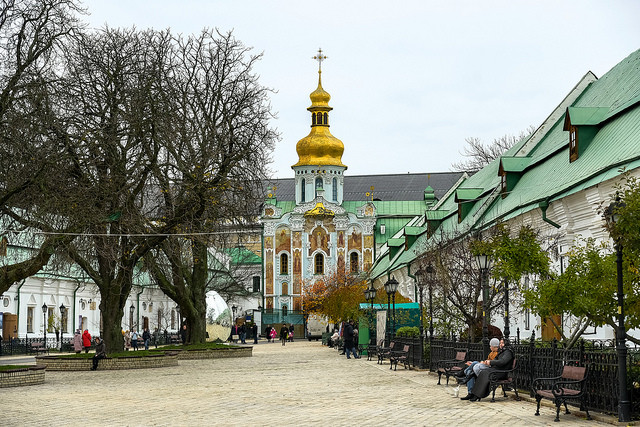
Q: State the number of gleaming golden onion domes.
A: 2